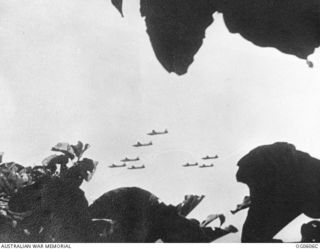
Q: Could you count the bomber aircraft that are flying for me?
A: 8